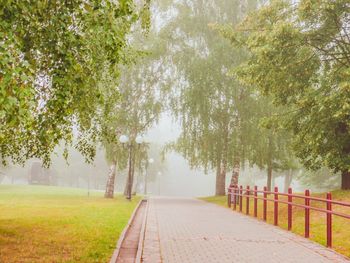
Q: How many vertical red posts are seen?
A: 10